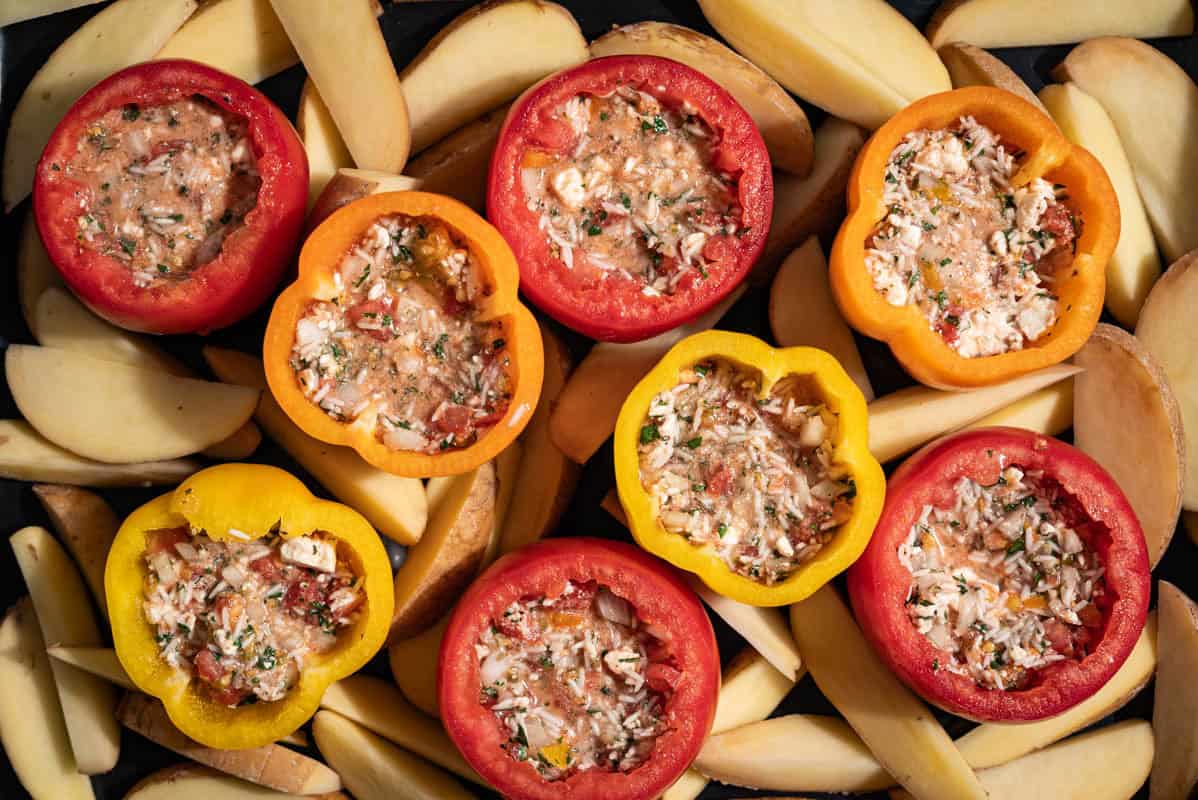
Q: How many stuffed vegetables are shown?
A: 8